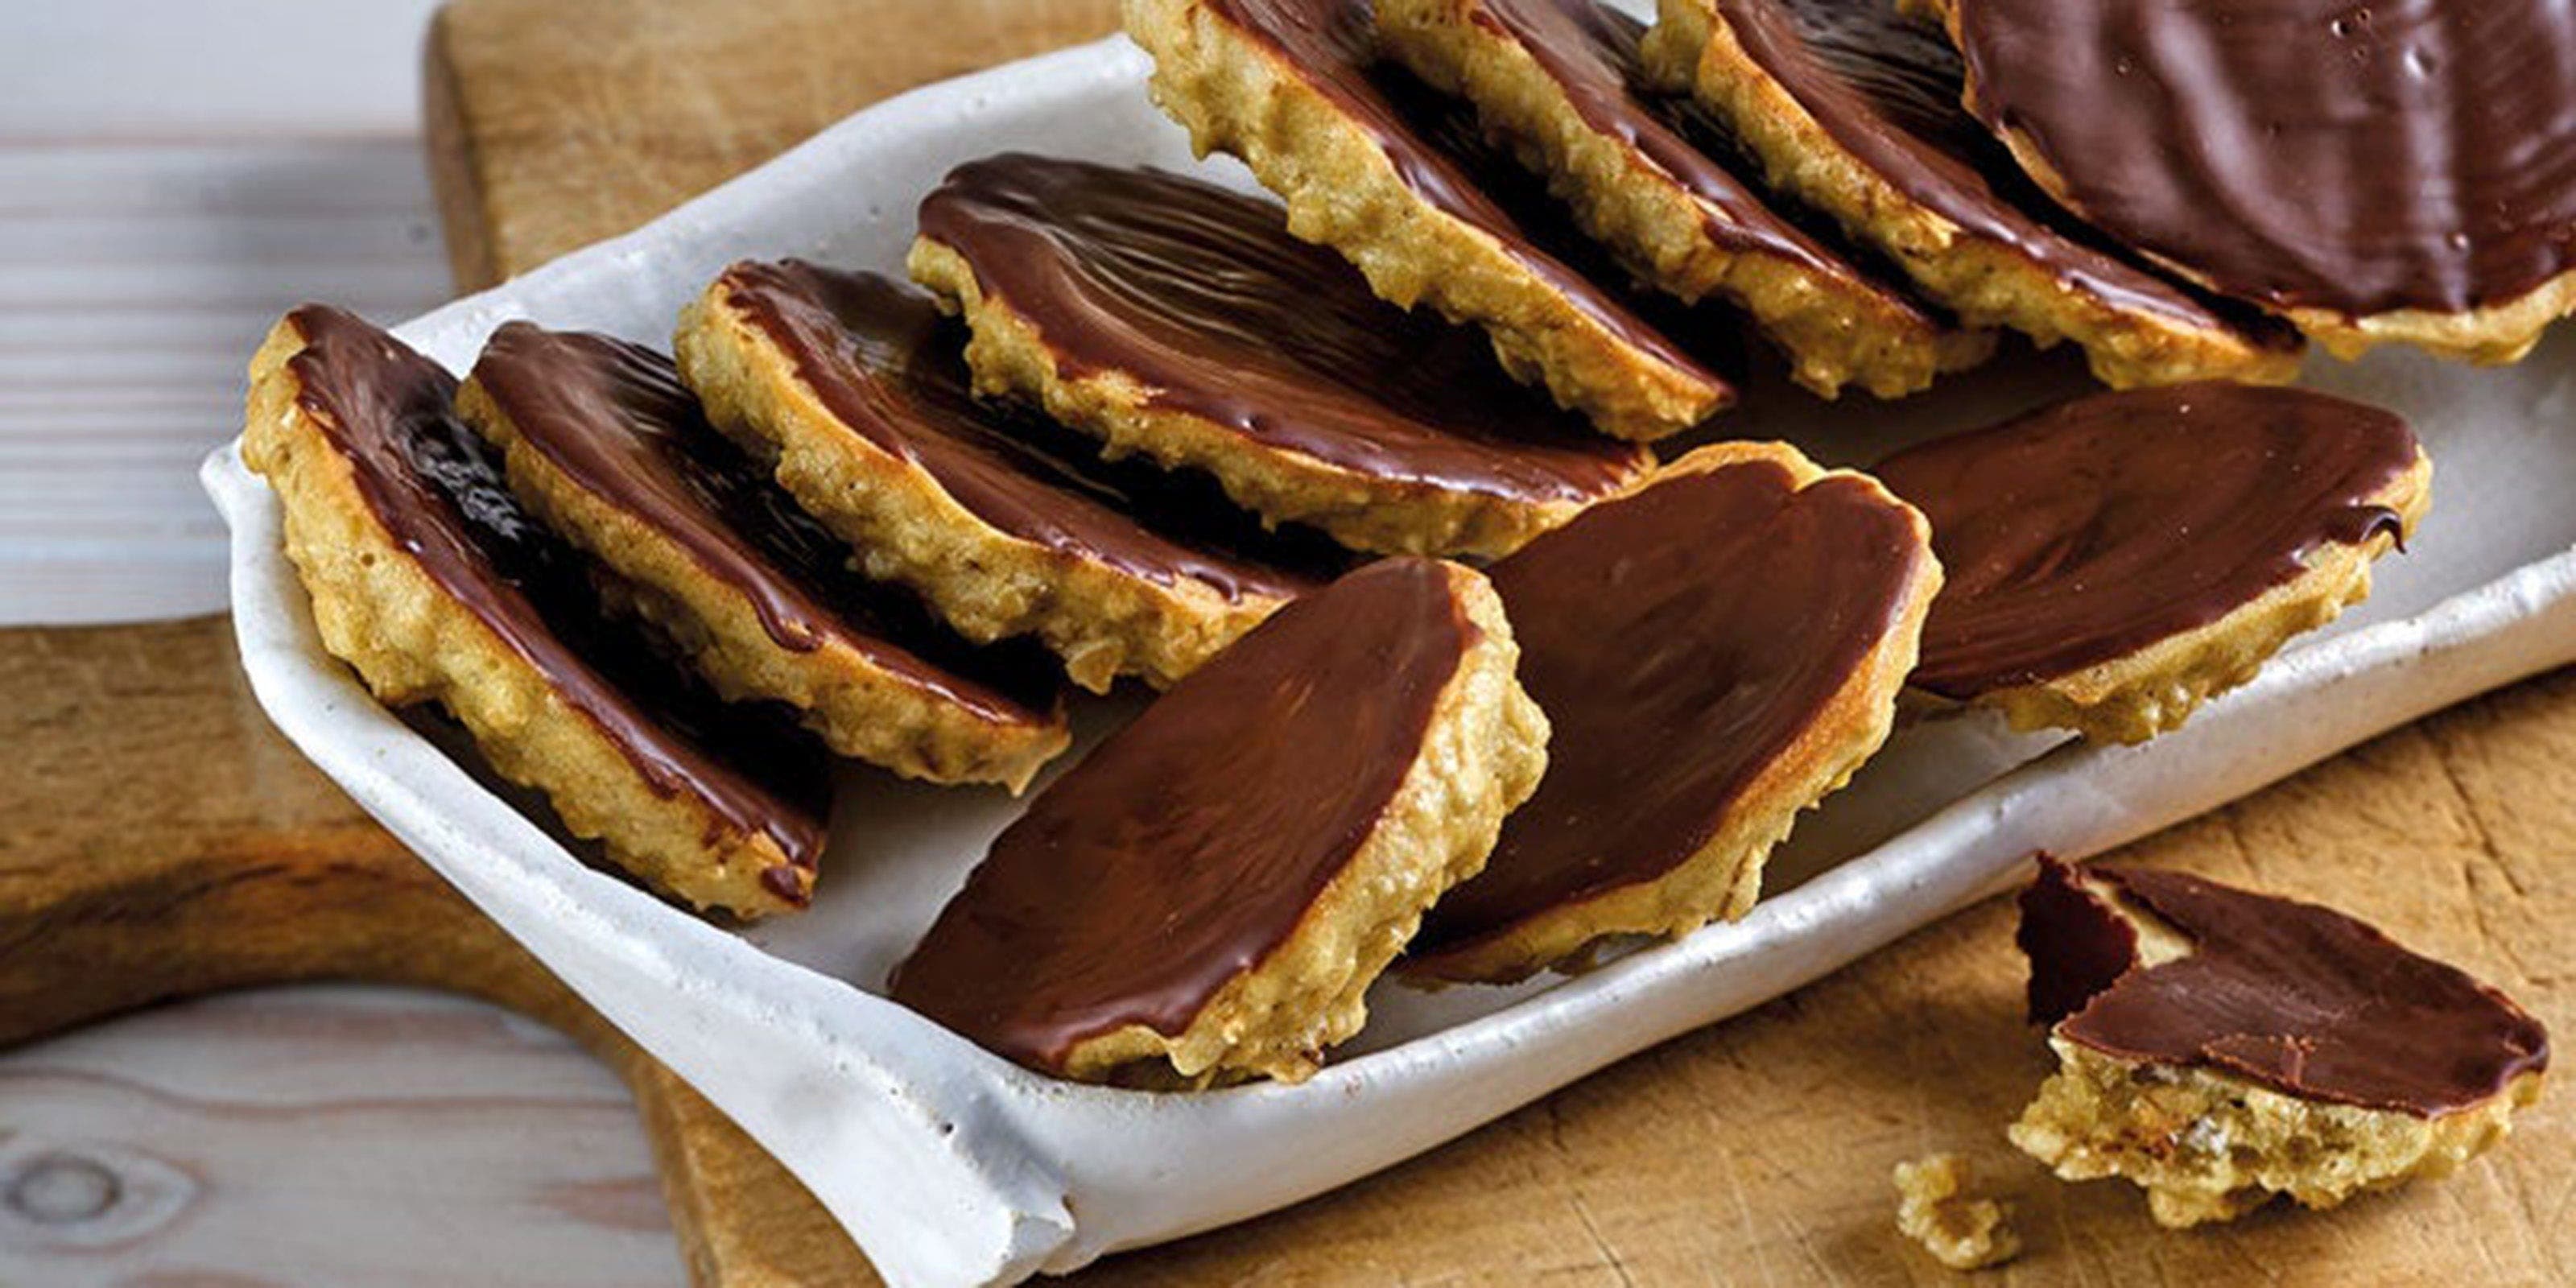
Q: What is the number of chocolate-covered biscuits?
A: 12